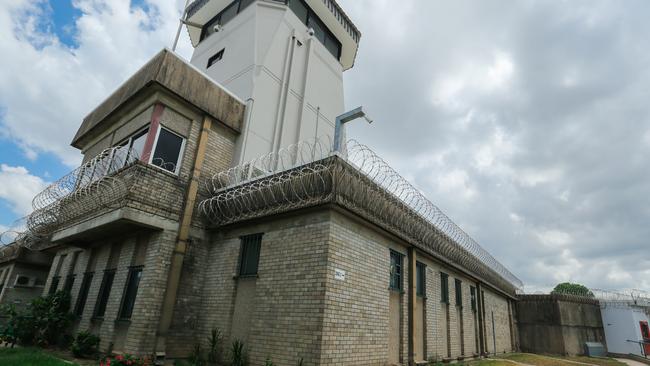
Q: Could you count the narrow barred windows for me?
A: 11